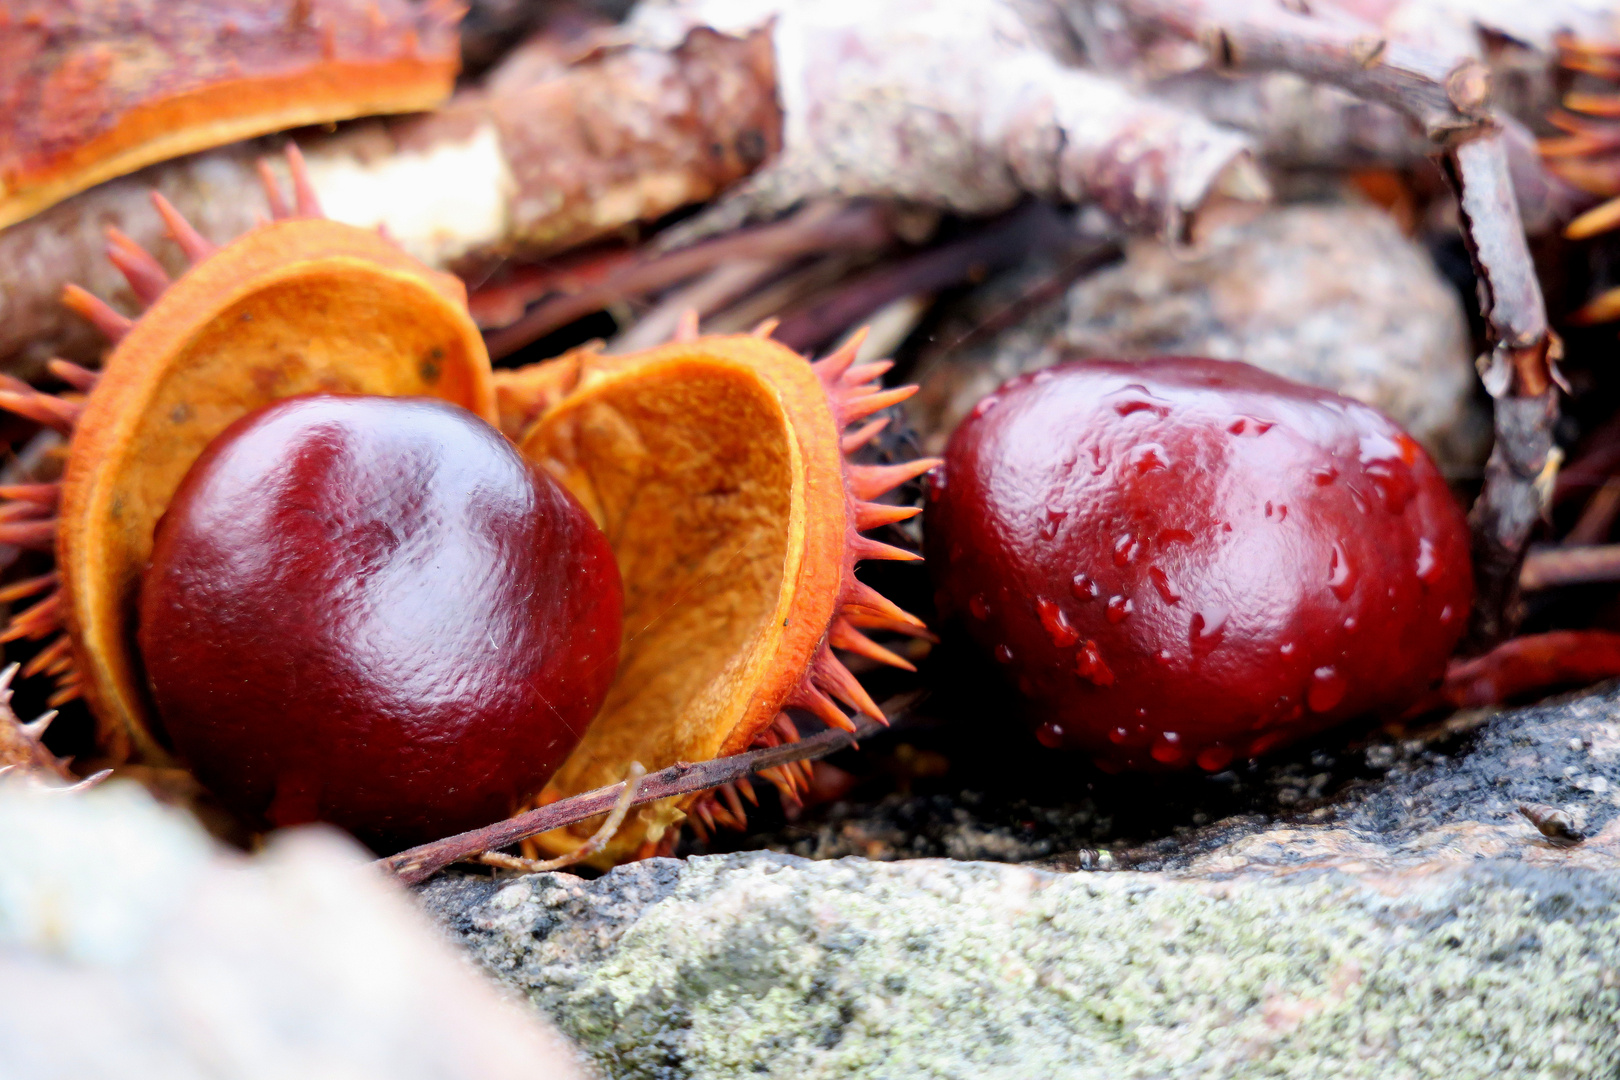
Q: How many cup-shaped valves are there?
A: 2